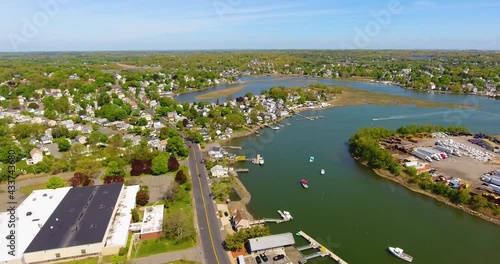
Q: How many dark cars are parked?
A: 3